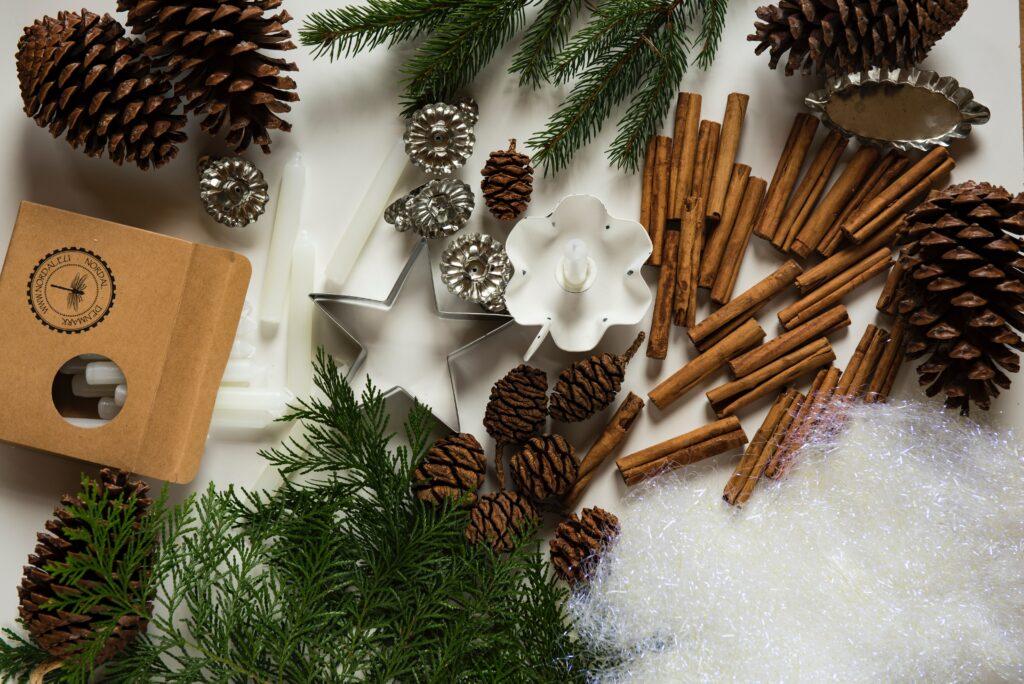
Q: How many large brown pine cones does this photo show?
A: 5